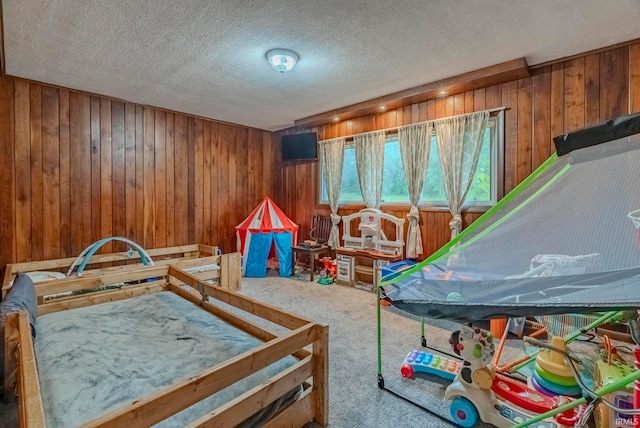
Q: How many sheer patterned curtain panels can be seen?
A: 4